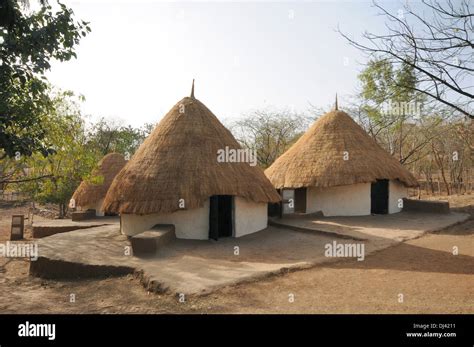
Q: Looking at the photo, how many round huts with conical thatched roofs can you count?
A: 3